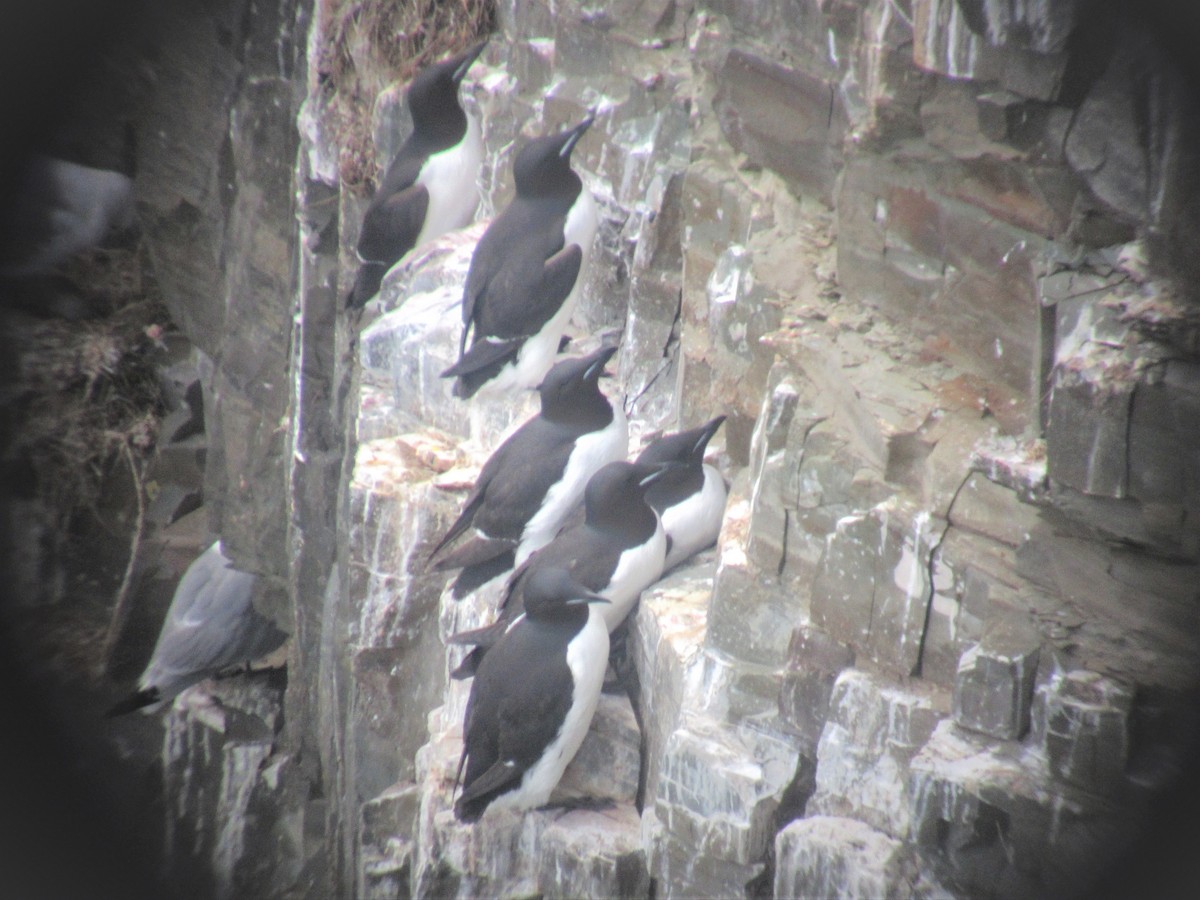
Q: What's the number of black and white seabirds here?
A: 6